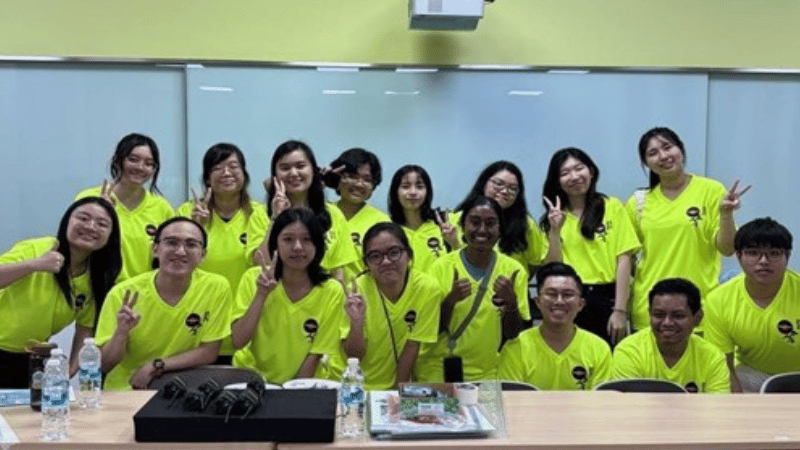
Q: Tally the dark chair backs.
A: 4